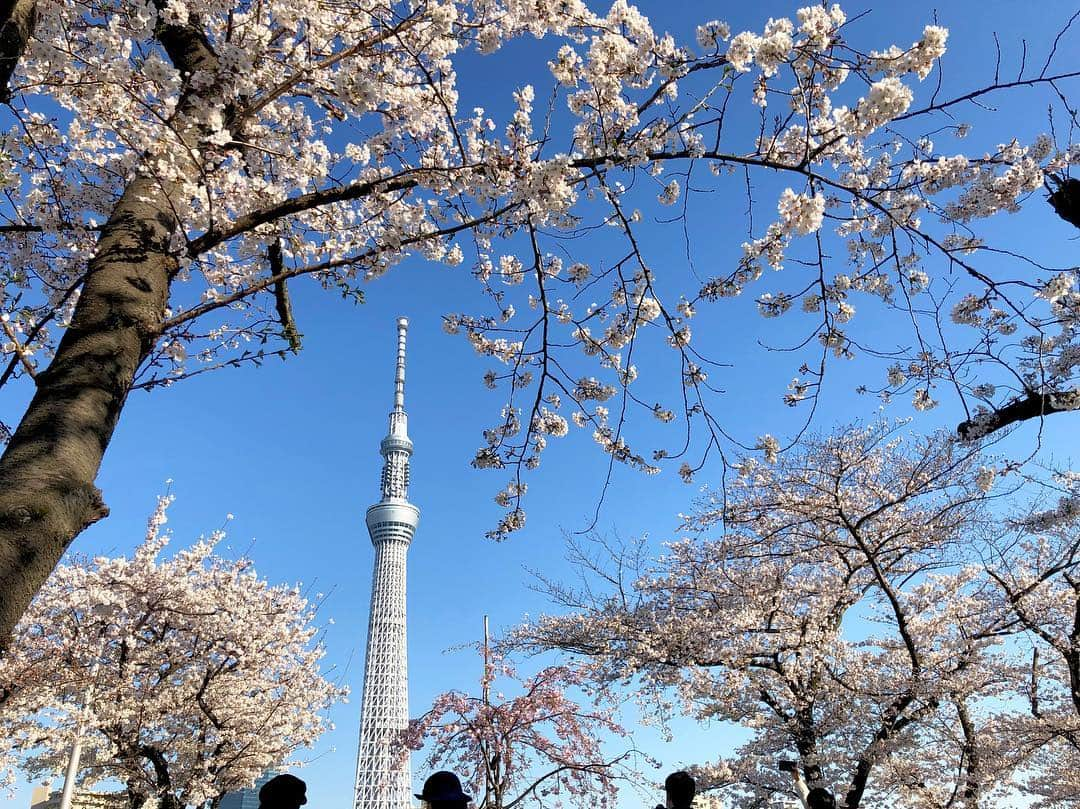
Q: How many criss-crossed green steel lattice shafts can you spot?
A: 0